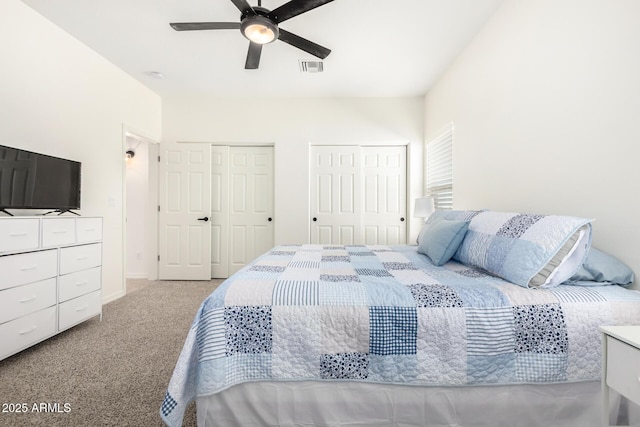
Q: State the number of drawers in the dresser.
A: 9